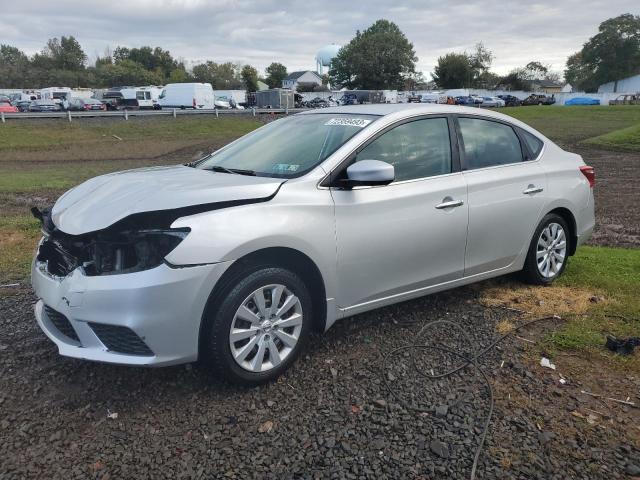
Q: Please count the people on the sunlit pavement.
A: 0